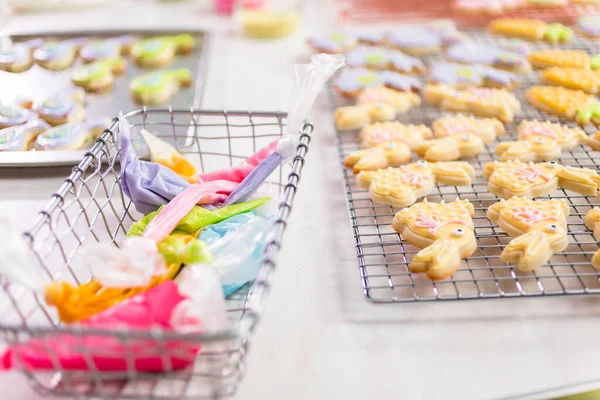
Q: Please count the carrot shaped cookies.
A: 4